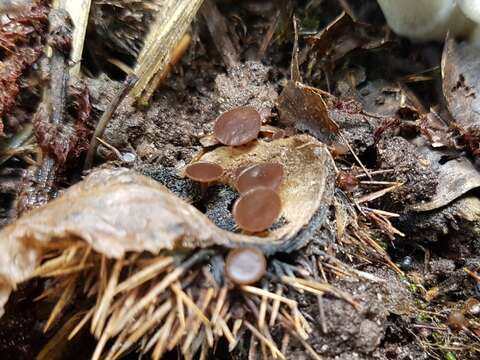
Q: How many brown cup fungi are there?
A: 5